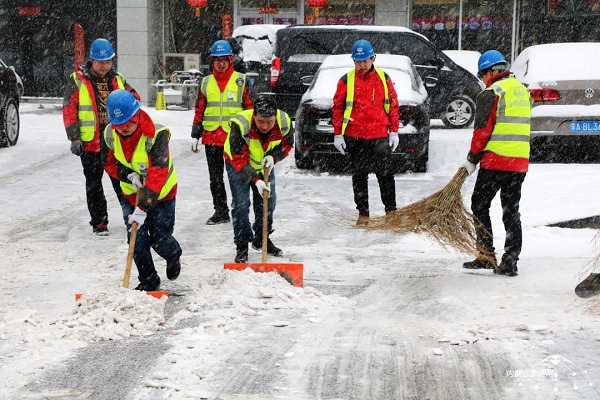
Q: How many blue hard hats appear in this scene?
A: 5